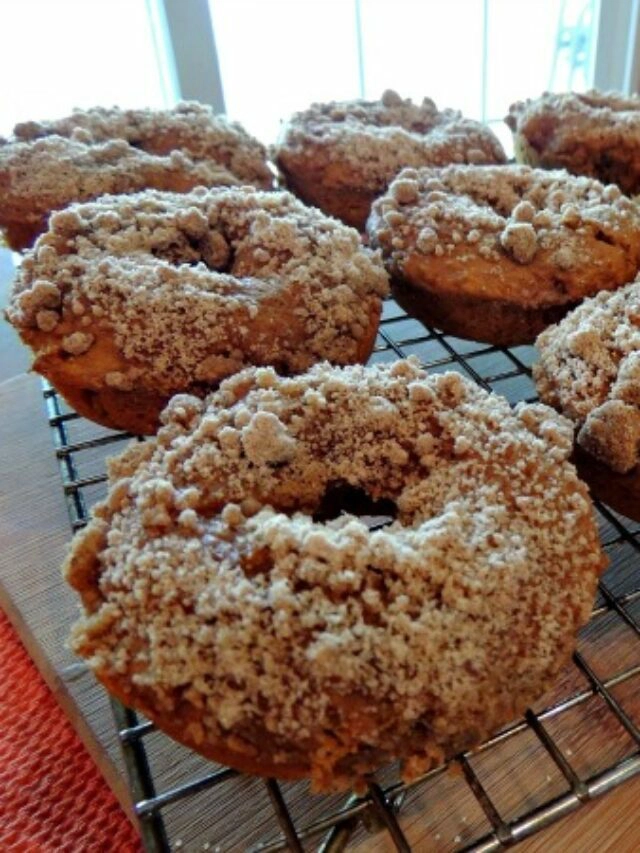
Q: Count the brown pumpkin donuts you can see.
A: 7